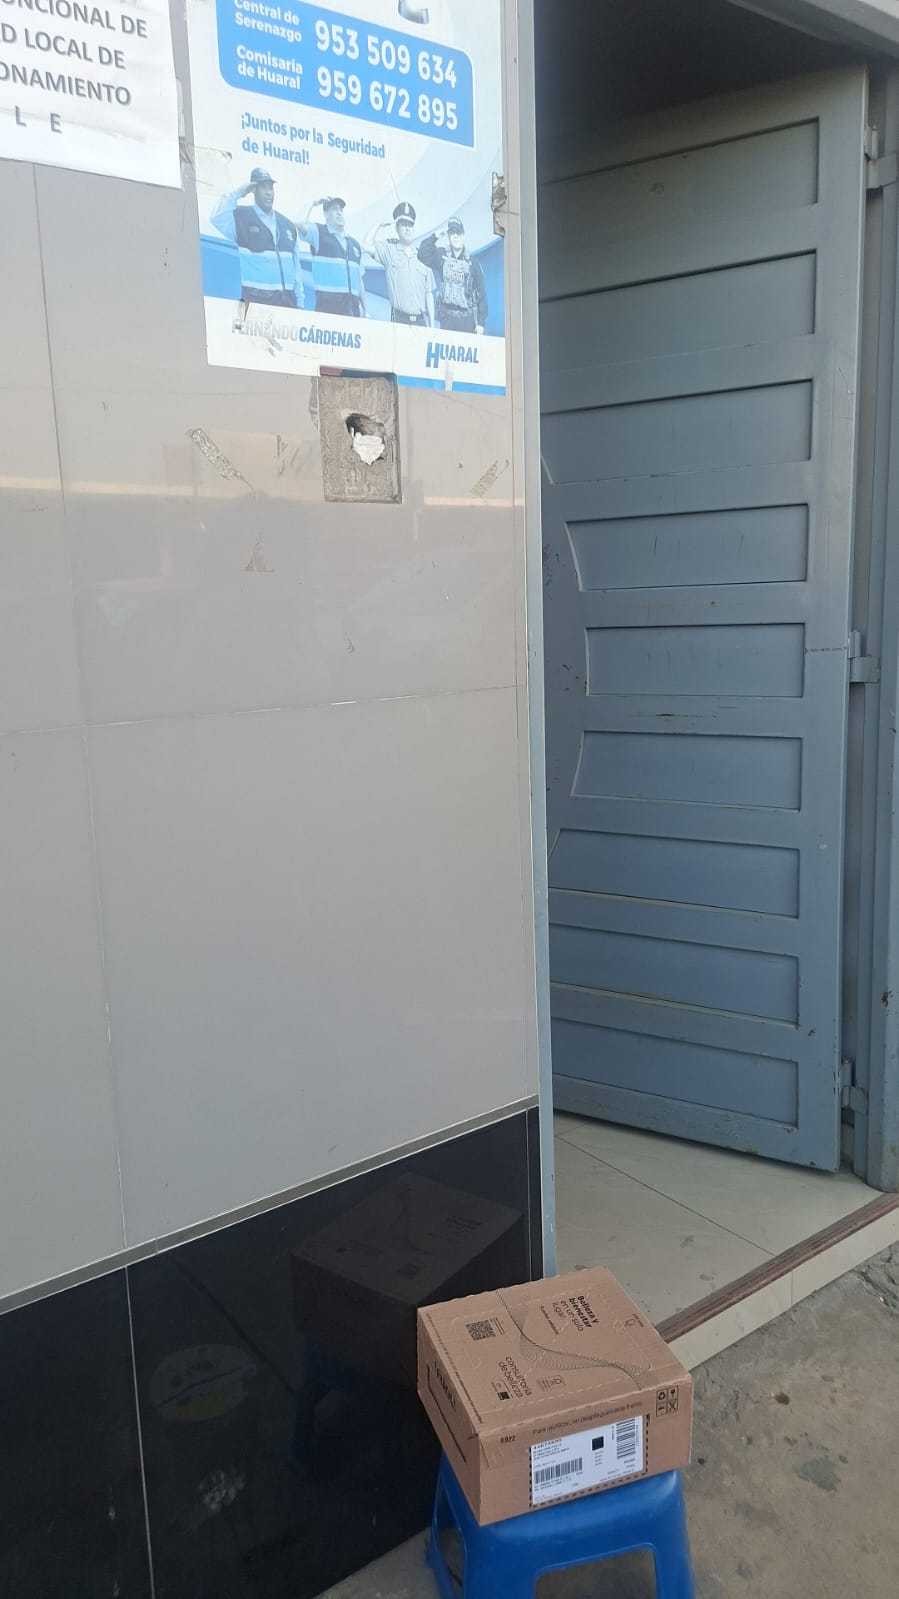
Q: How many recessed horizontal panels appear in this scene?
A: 9